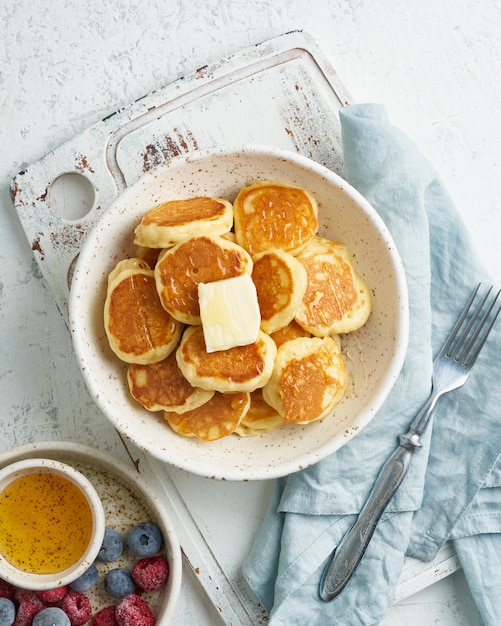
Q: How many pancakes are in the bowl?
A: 13